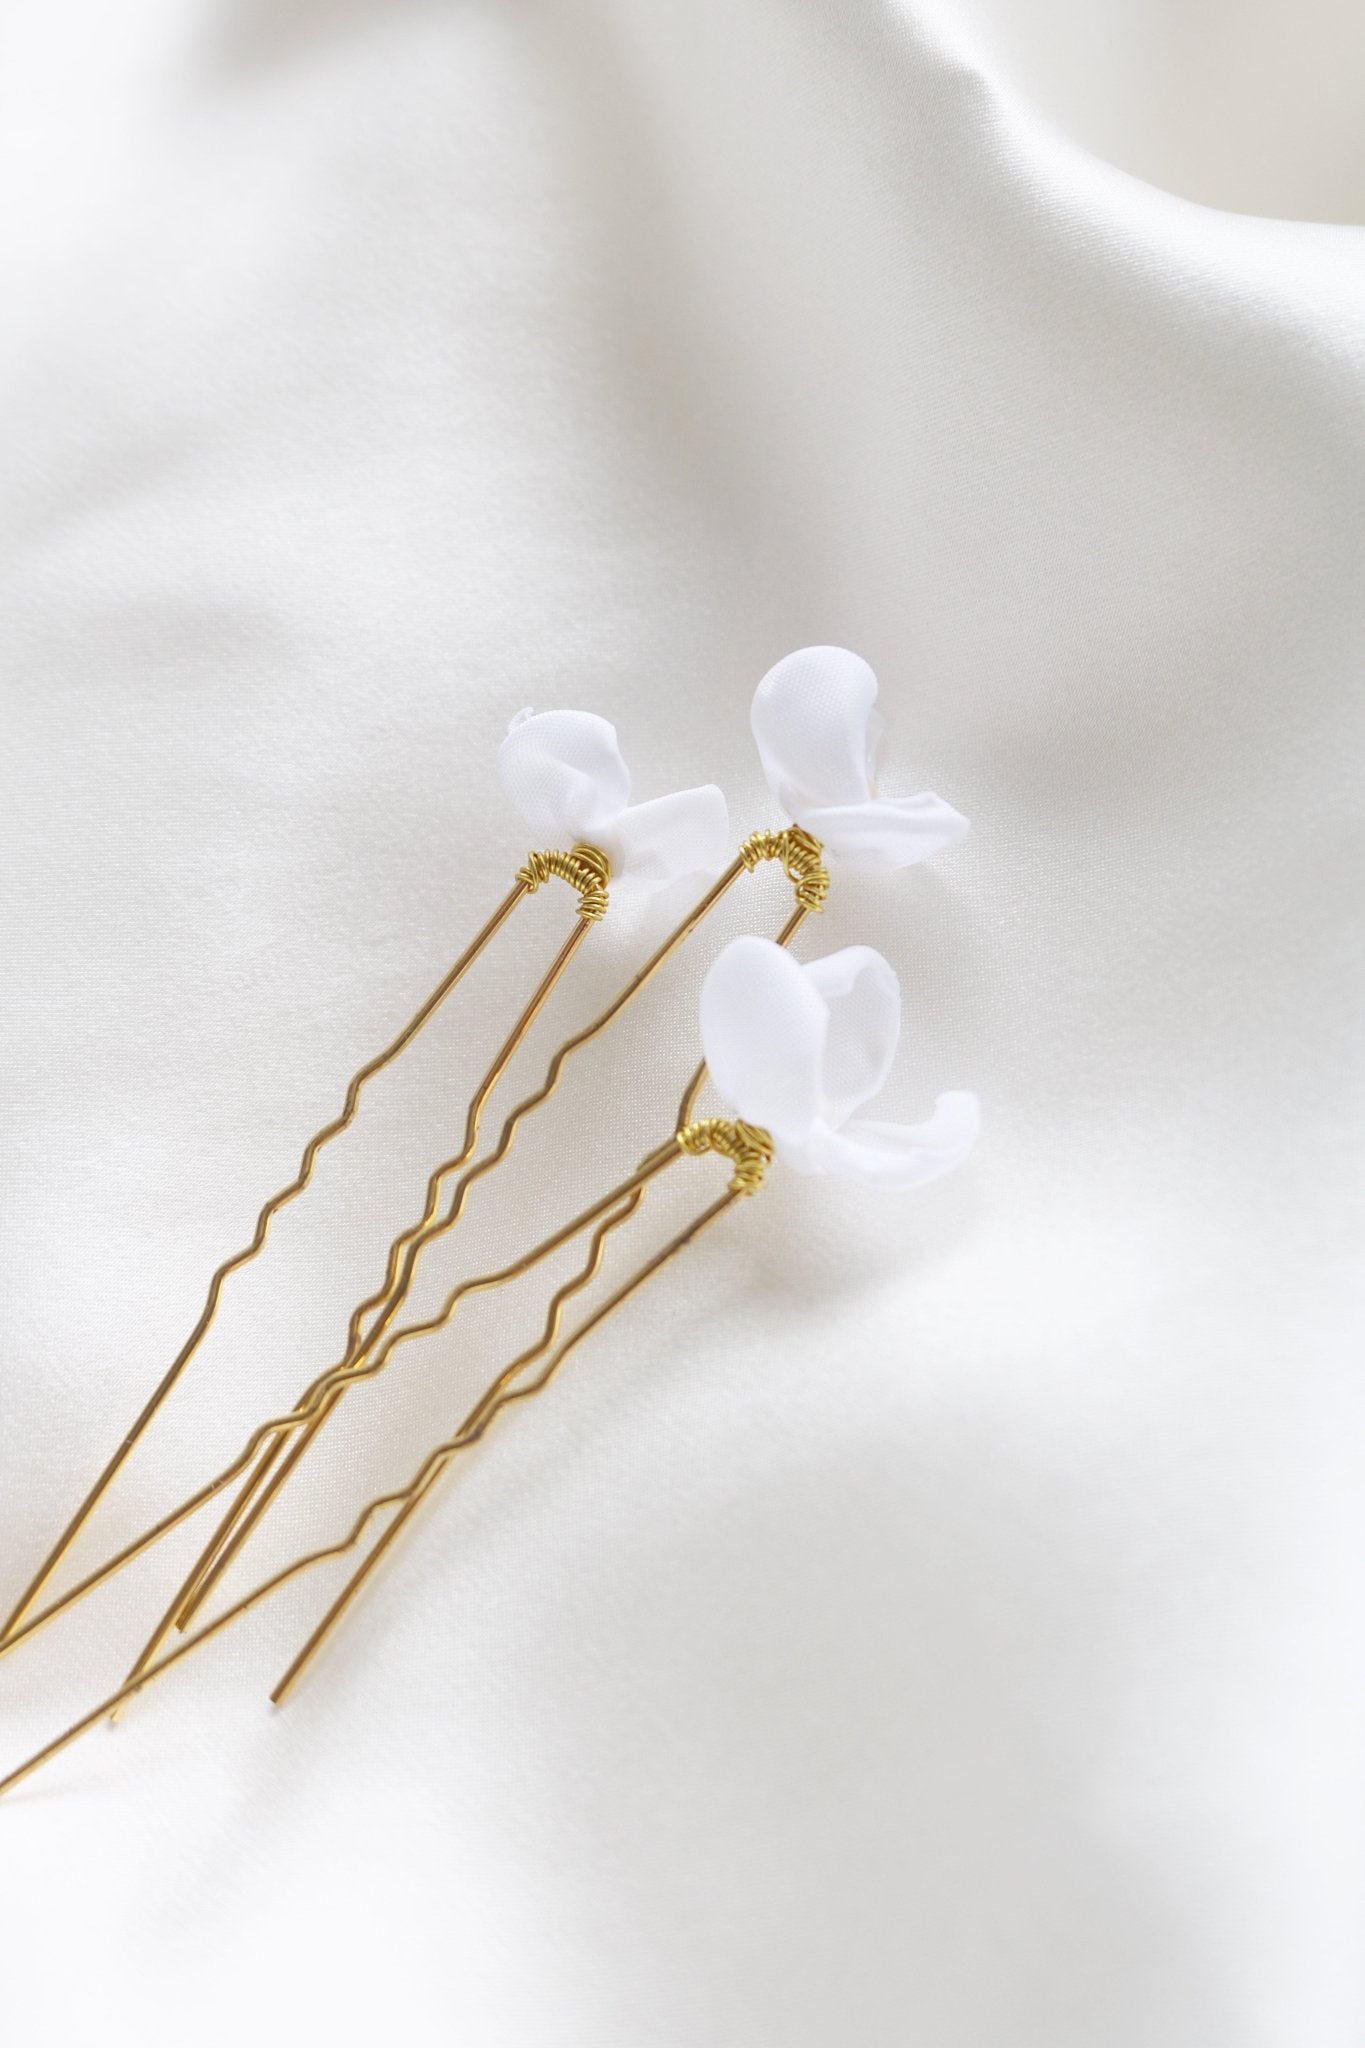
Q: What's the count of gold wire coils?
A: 3